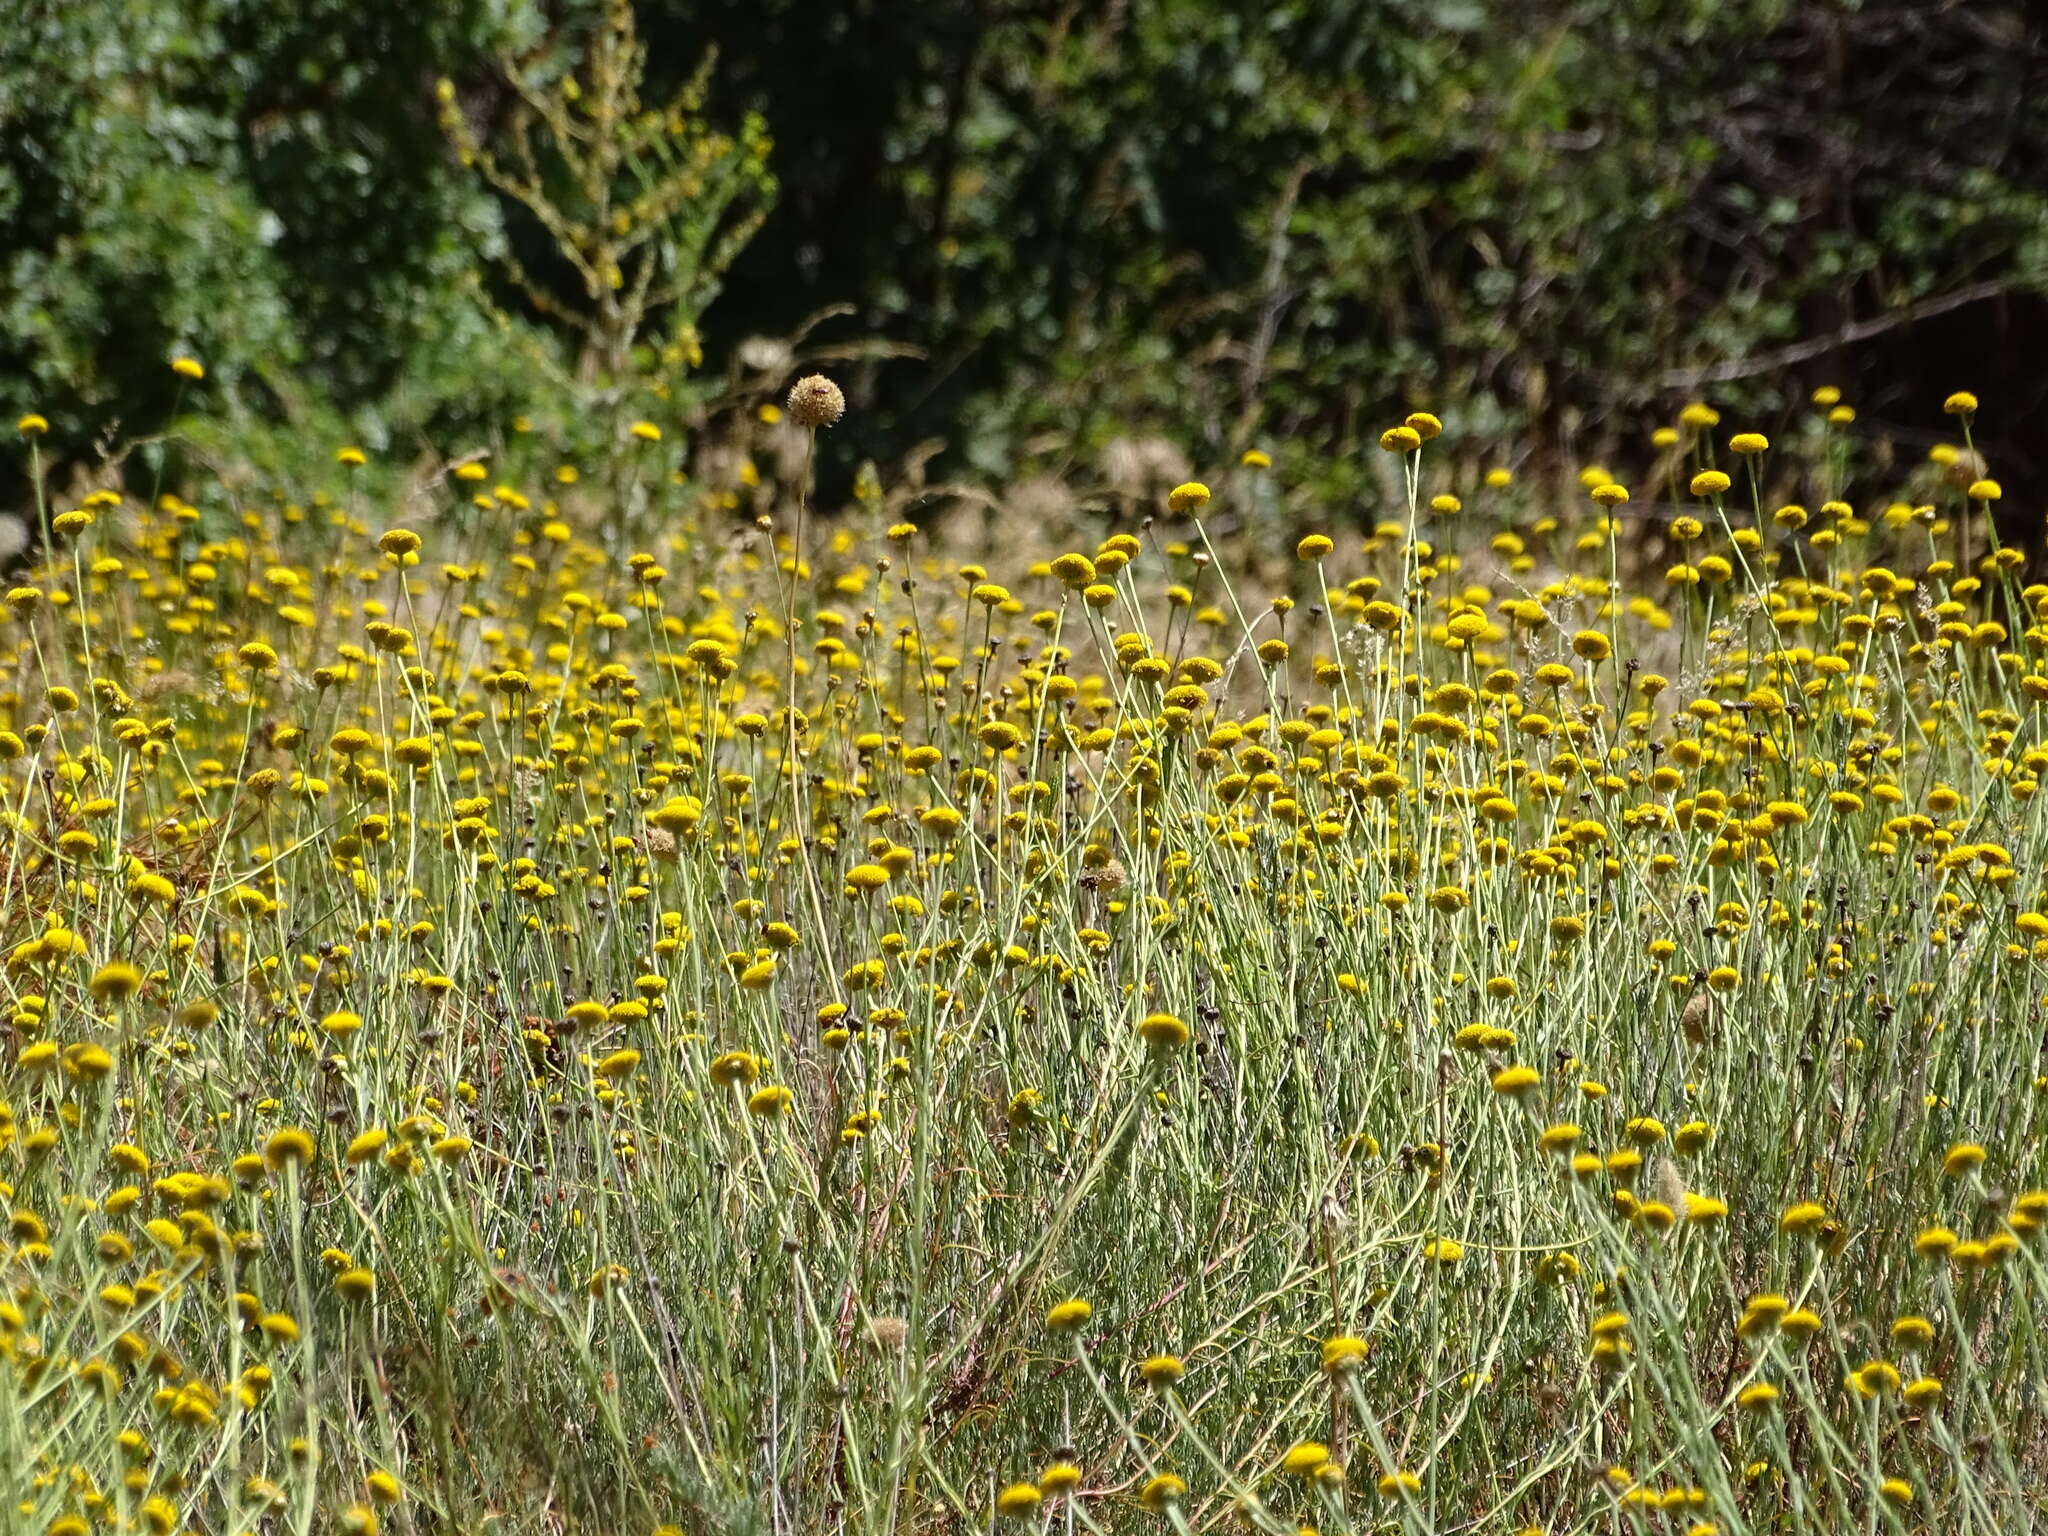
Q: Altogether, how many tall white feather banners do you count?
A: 0